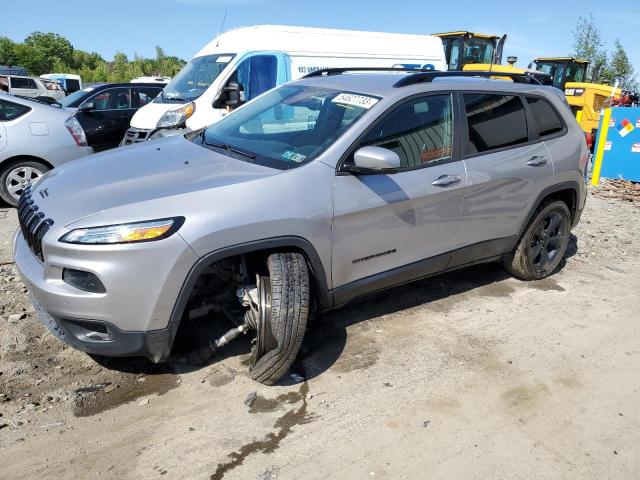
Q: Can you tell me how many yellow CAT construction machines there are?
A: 2